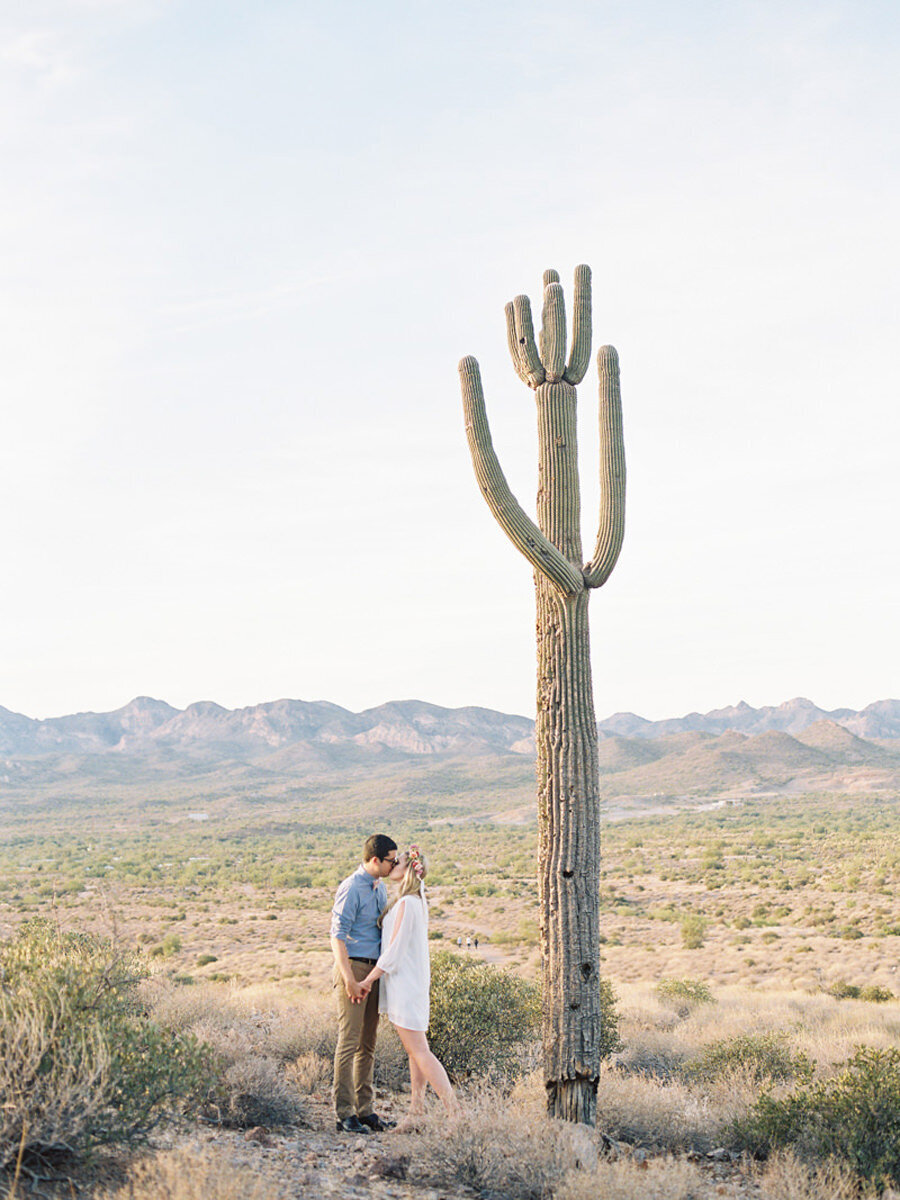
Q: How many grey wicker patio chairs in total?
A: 0